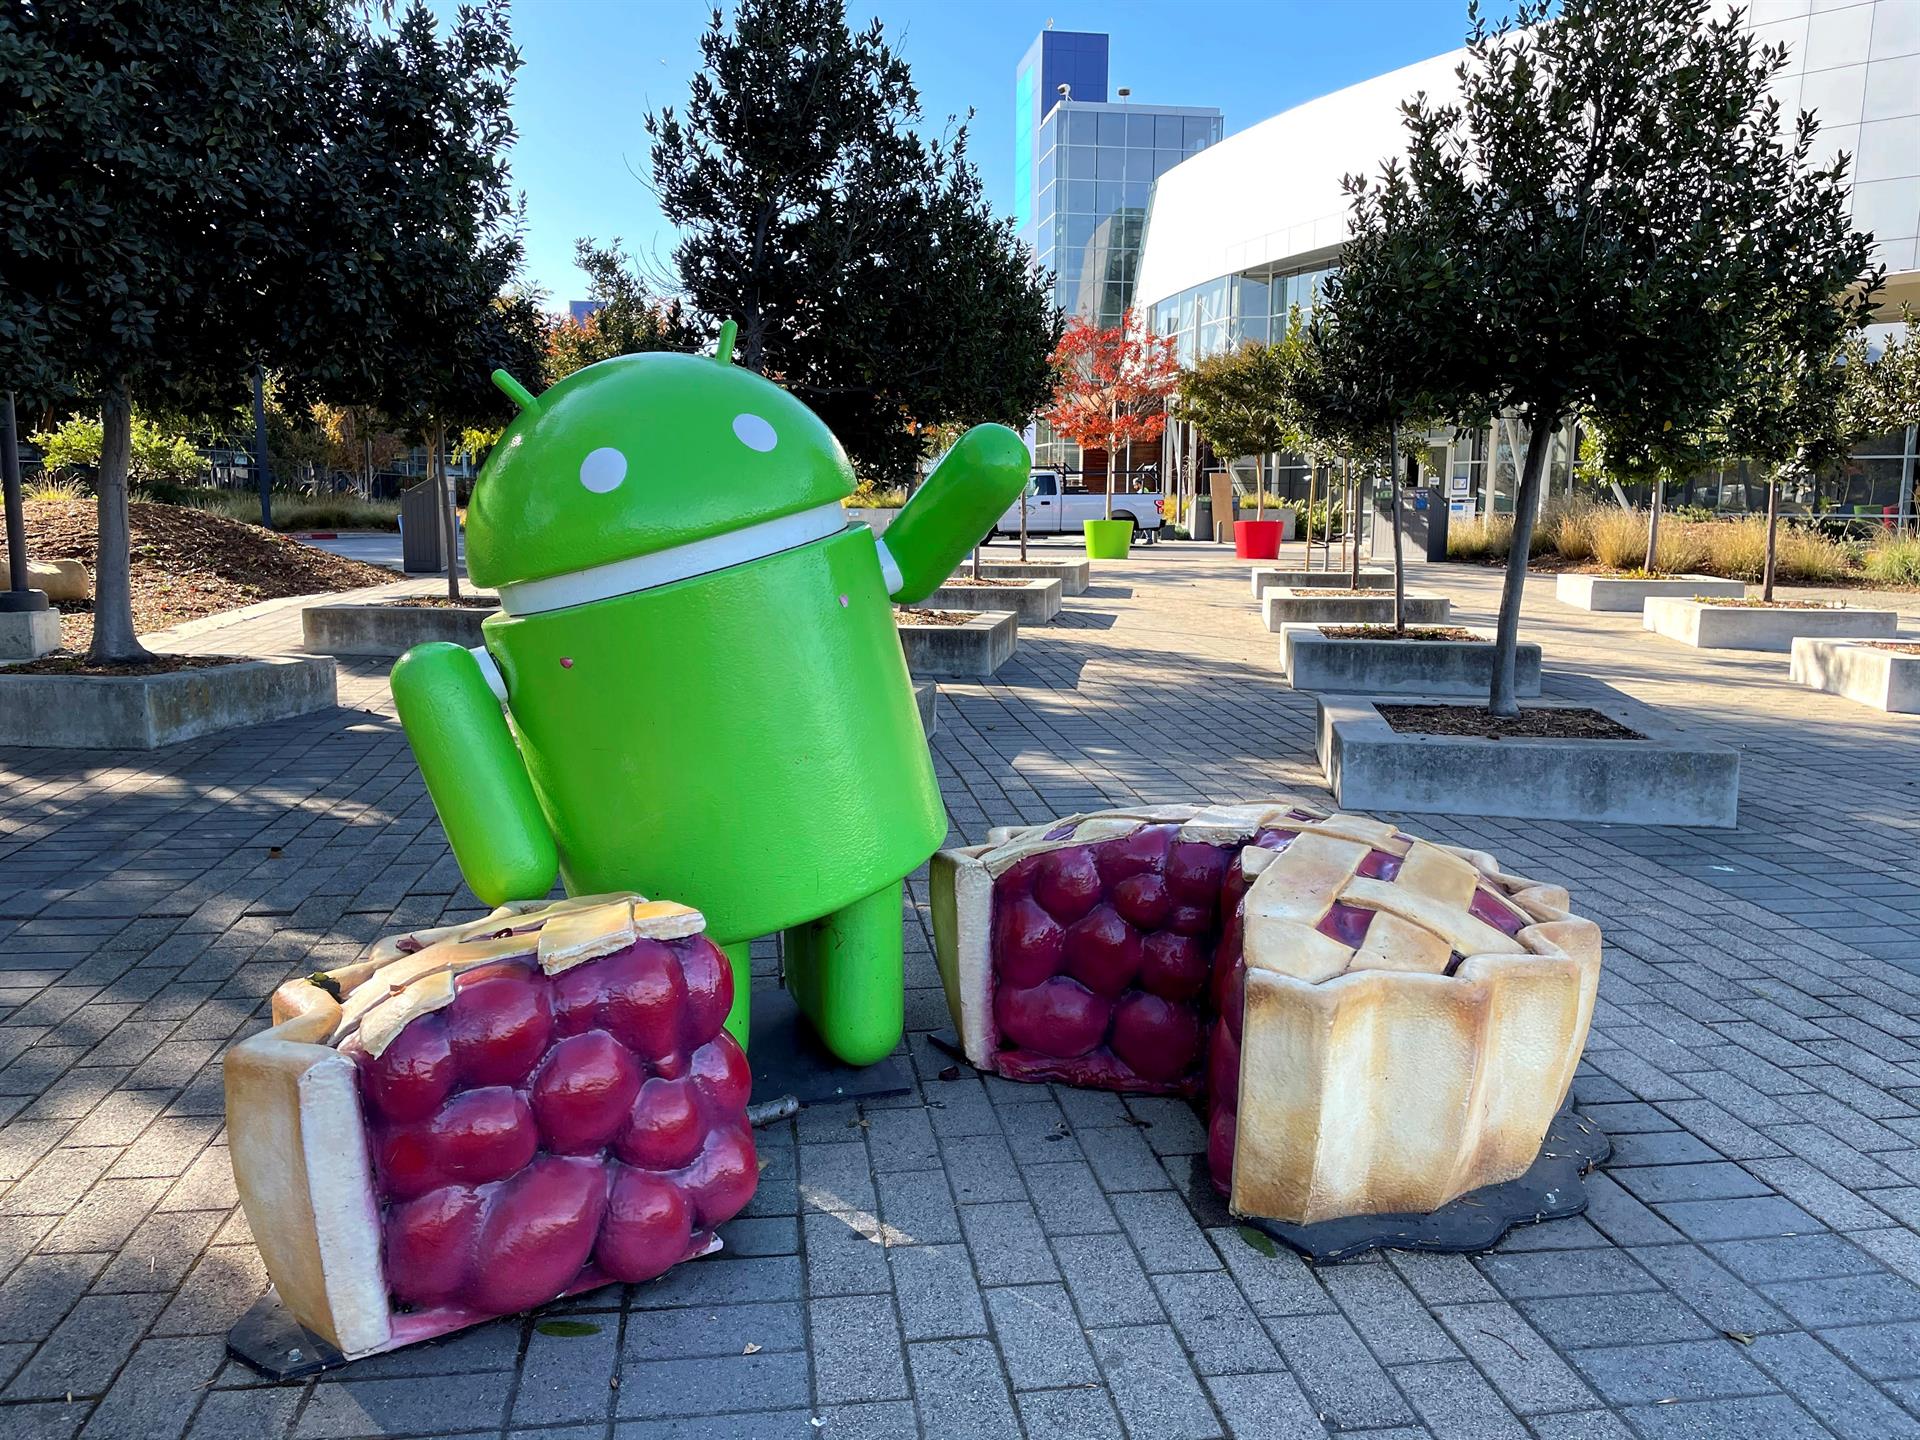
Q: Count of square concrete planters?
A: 13